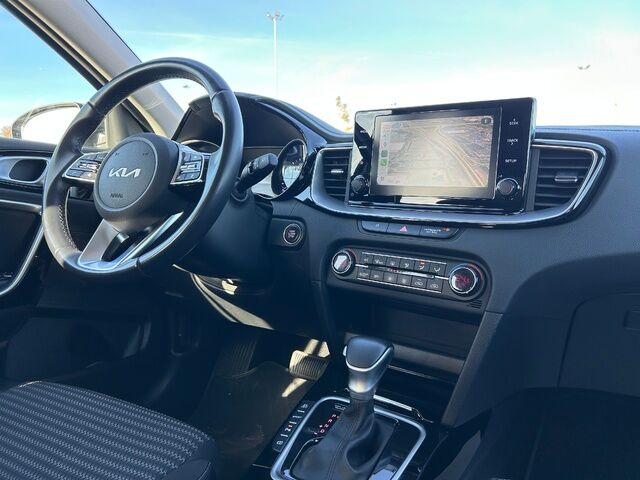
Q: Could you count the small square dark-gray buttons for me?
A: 12